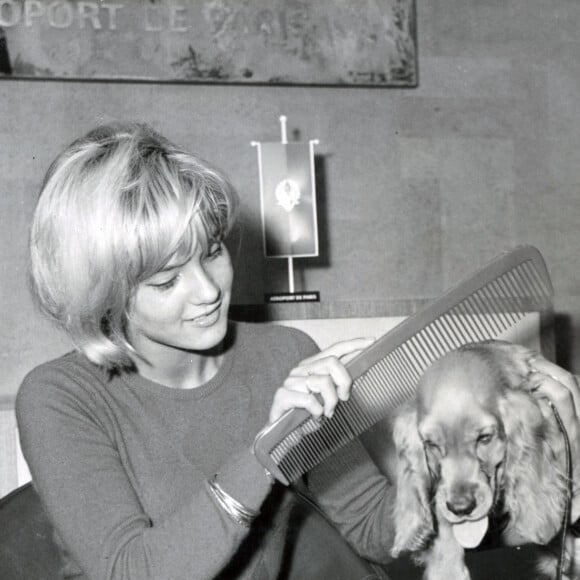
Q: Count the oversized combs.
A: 1